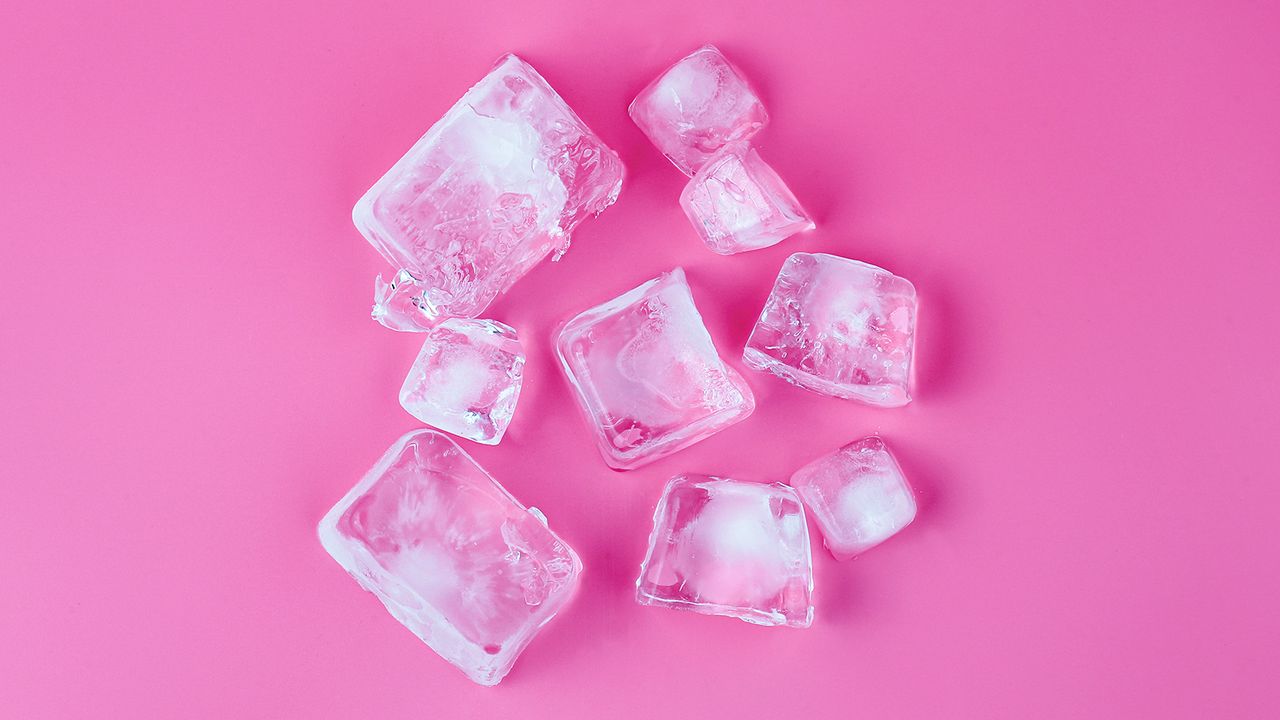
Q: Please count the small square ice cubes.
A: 4